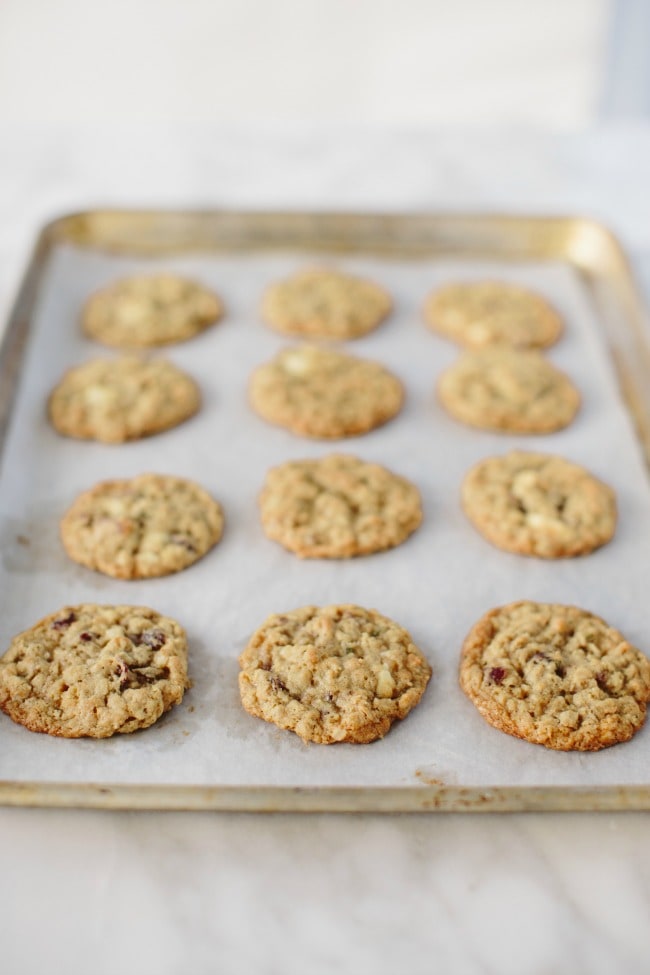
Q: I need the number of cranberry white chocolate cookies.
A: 12